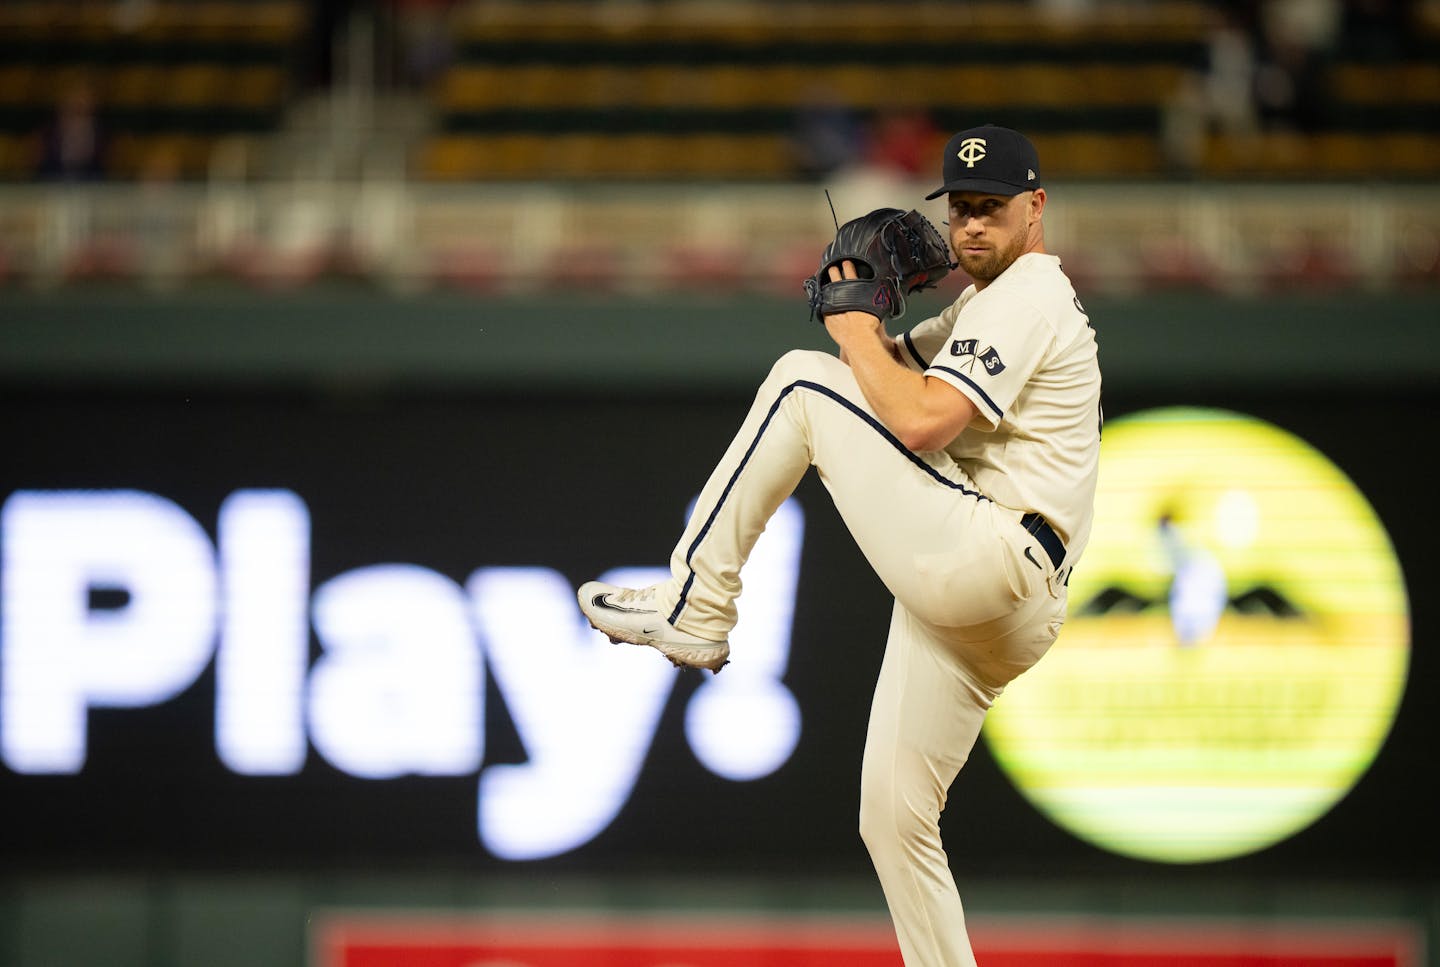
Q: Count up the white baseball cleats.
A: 1